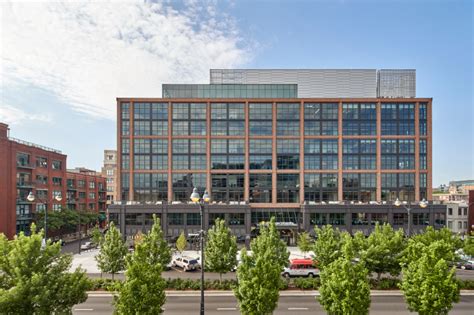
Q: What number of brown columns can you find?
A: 11